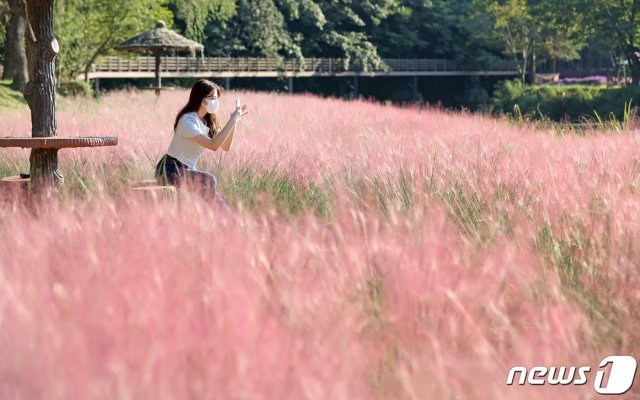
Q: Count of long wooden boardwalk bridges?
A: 1